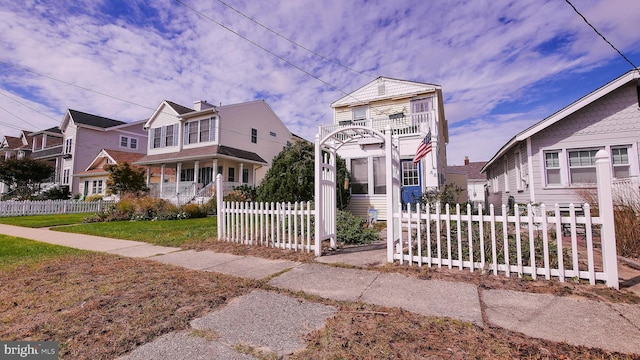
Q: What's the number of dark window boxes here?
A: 2